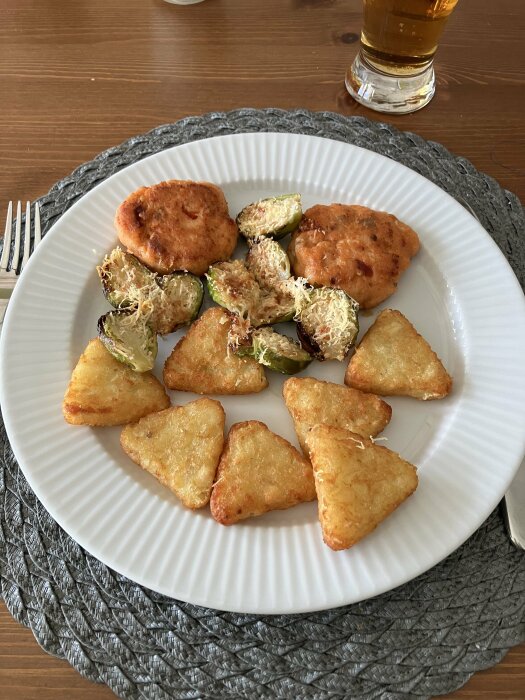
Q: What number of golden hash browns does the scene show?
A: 7